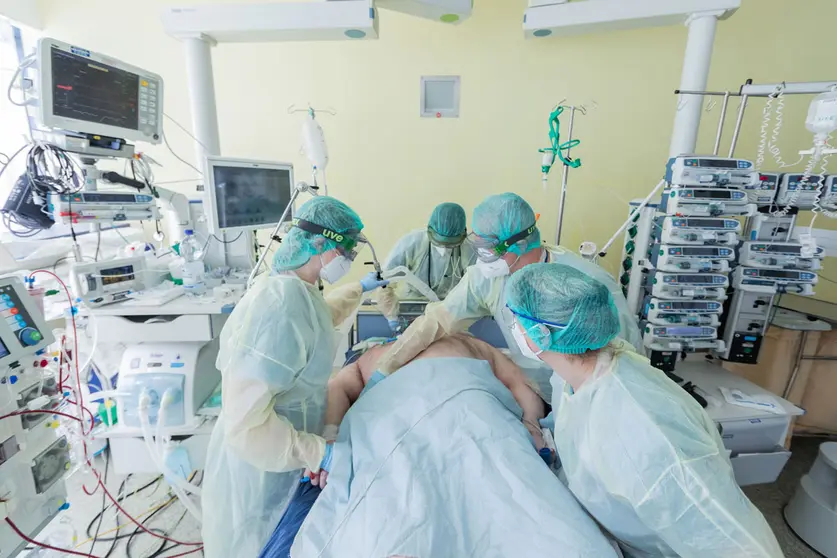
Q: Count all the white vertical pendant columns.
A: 2